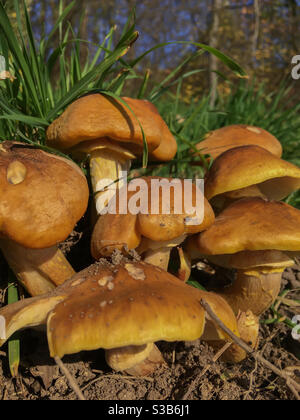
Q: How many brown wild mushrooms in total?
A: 7